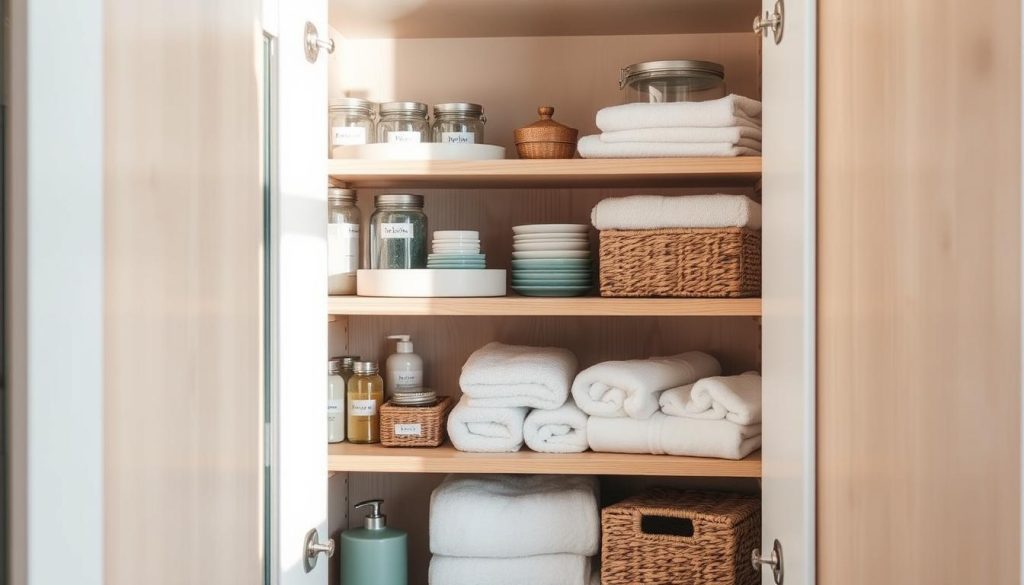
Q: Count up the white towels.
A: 12